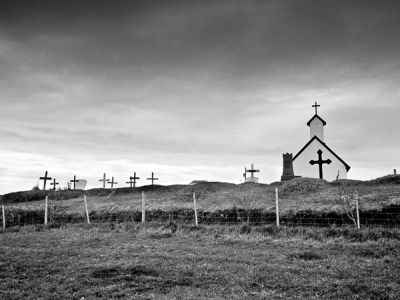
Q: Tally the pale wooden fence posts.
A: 7